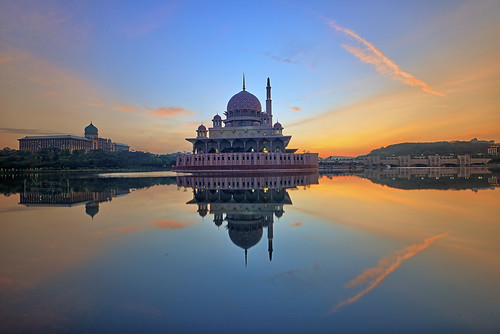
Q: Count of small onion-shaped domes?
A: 4